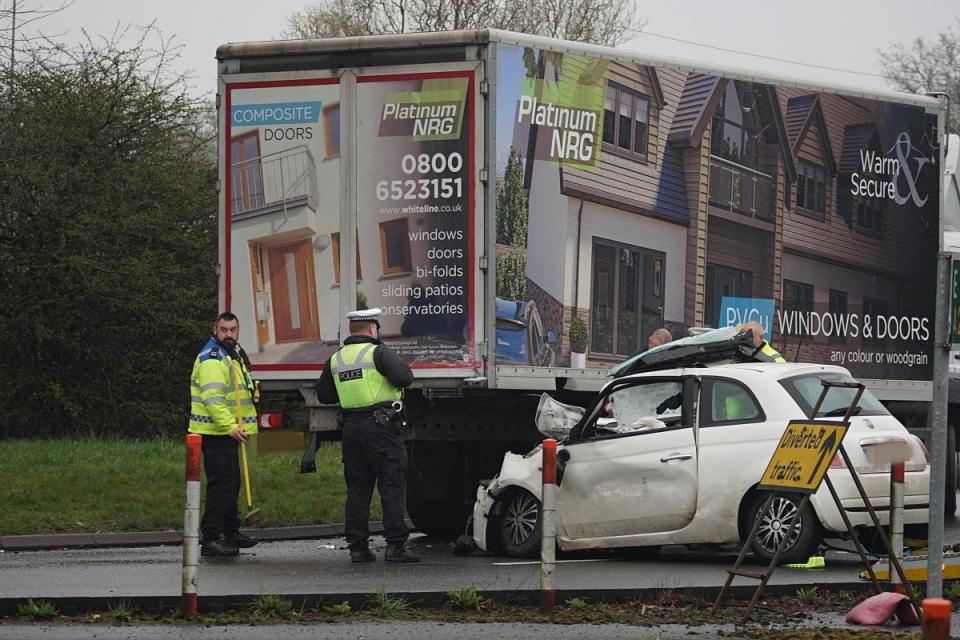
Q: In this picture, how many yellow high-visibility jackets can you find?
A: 3